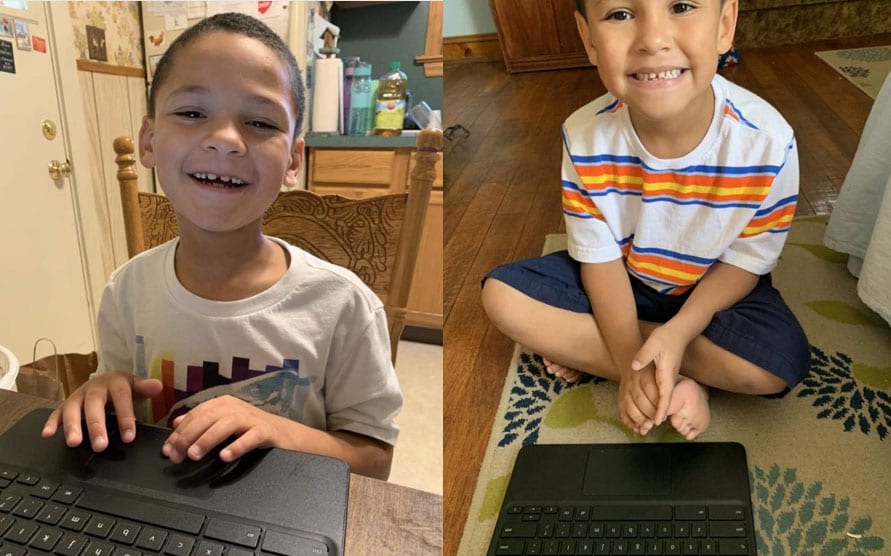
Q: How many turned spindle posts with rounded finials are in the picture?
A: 2